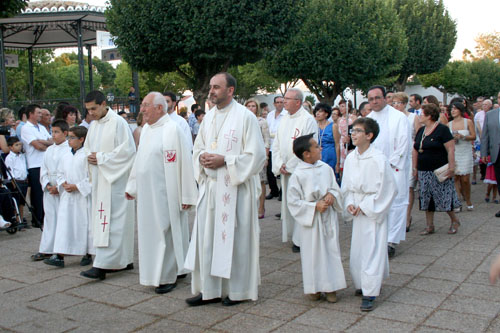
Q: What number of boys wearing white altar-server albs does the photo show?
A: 4